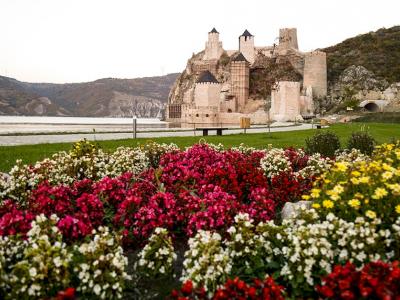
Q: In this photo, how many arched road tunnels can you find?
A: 1